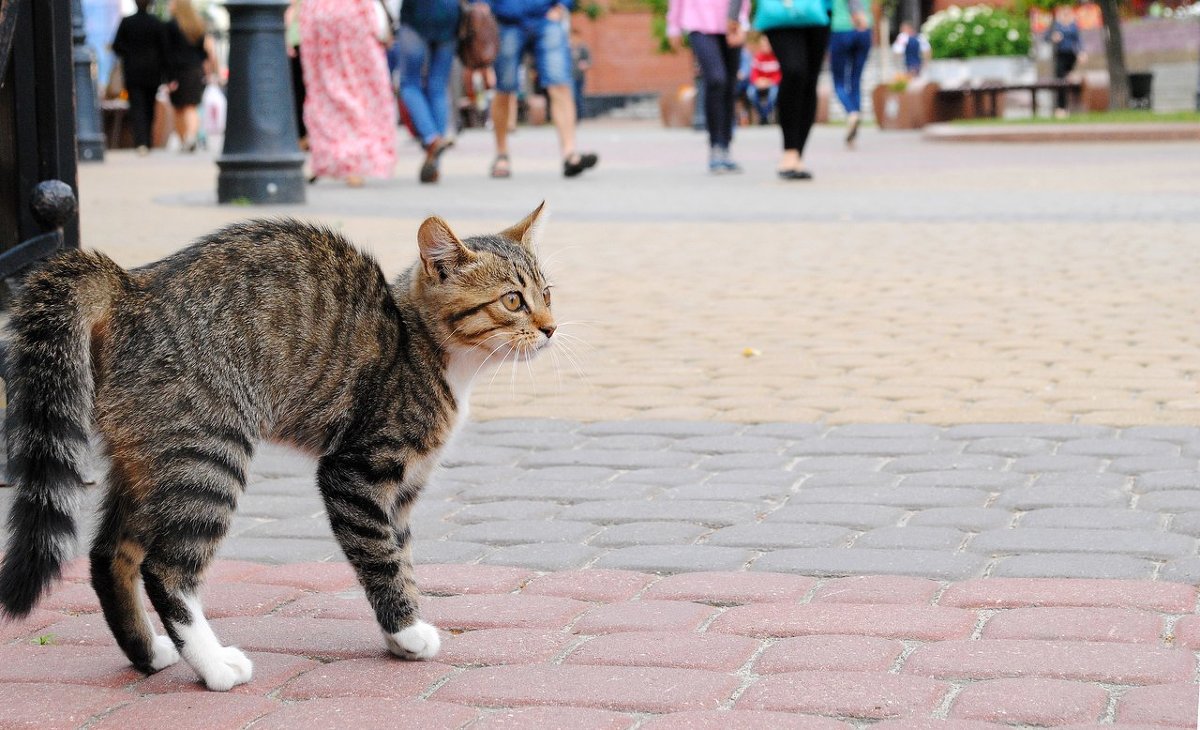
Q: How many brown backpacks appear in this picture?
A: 1